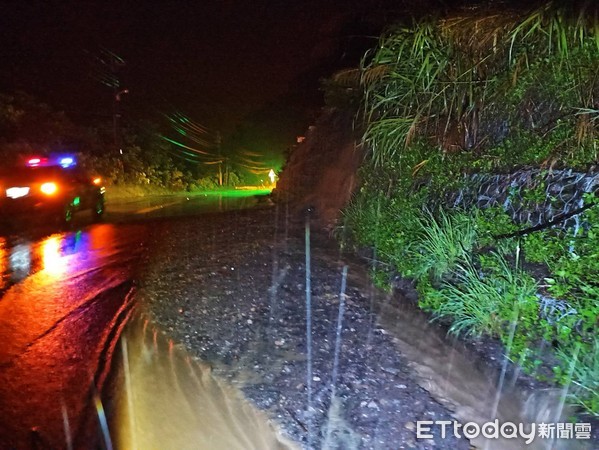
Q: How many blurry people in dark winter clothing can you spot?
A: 0